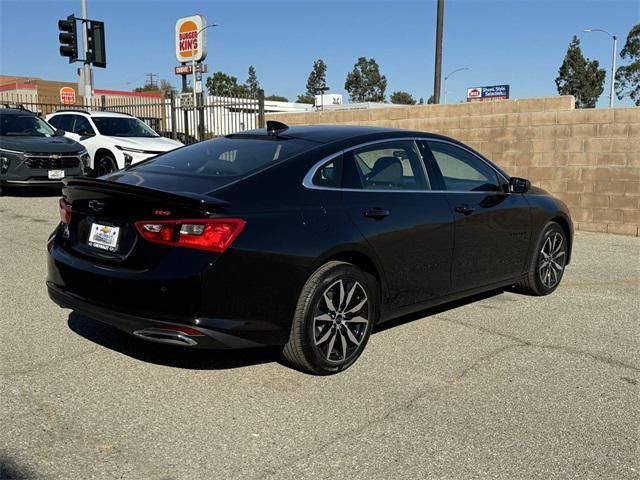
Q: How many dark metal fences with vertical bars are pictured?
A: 1